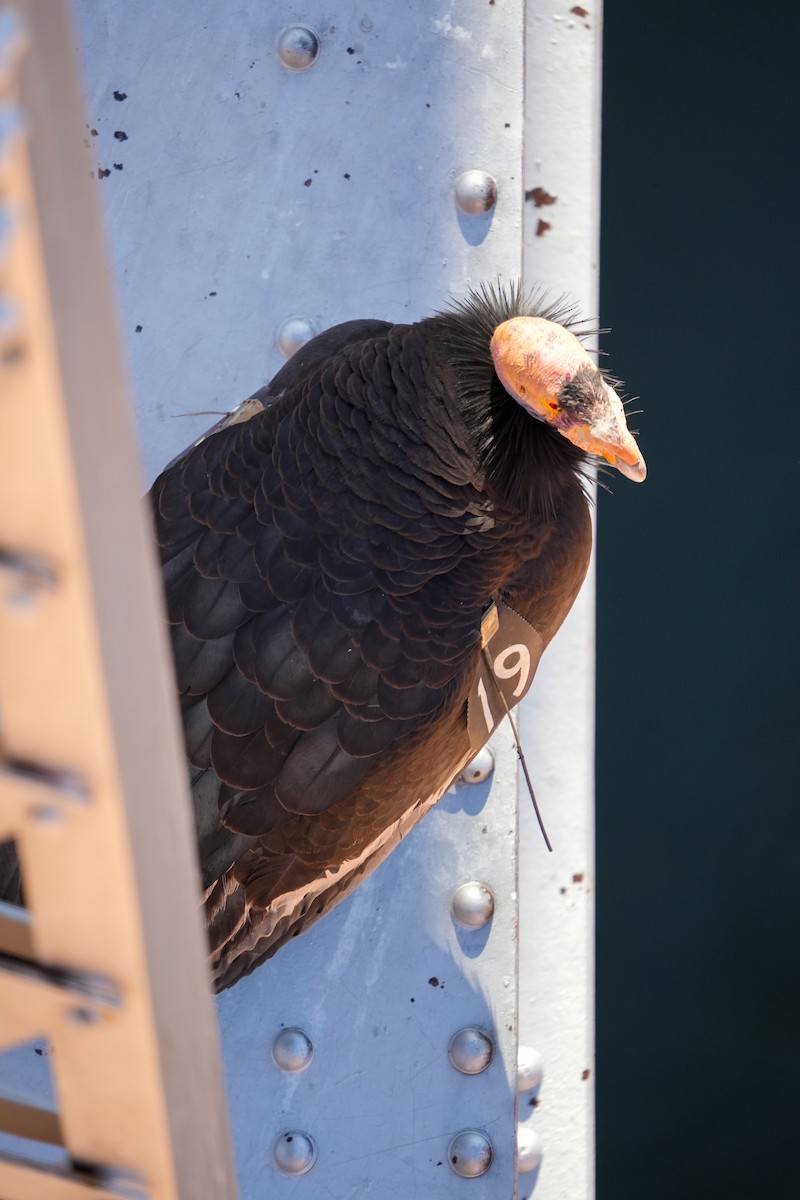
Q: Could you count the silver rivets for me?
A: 11